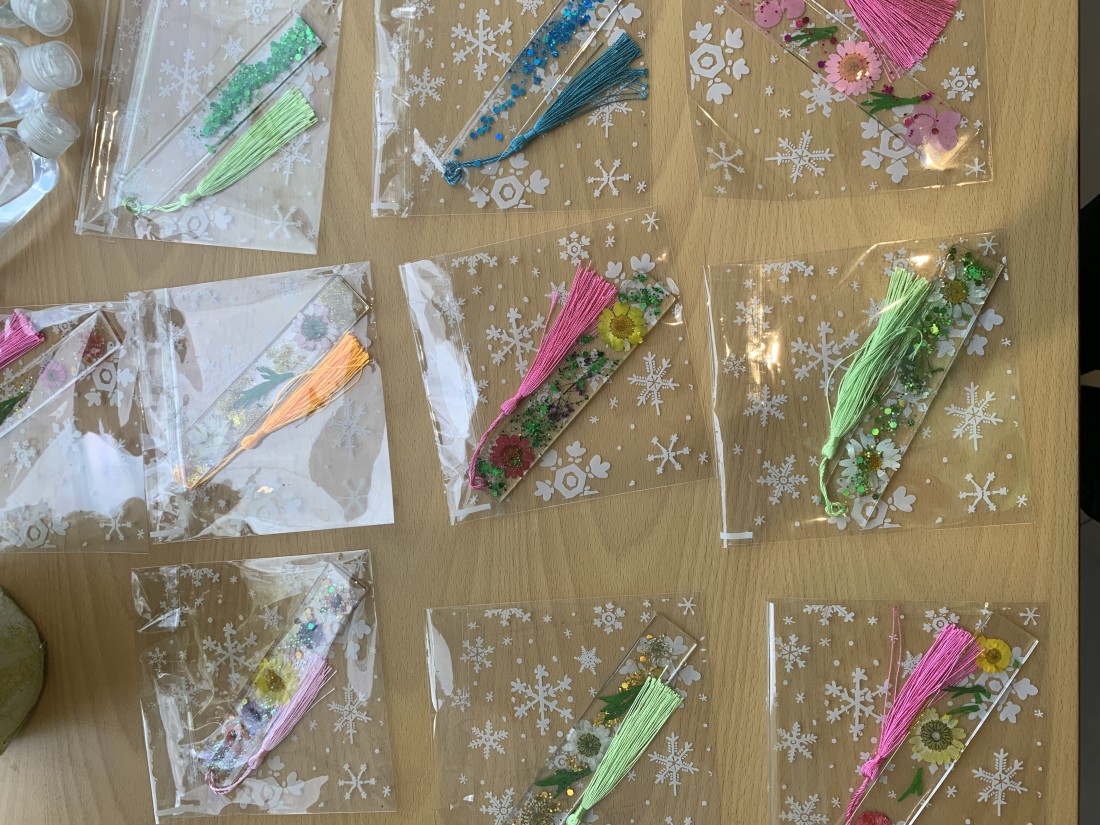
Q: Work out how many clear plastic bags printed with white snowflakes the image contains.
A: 10